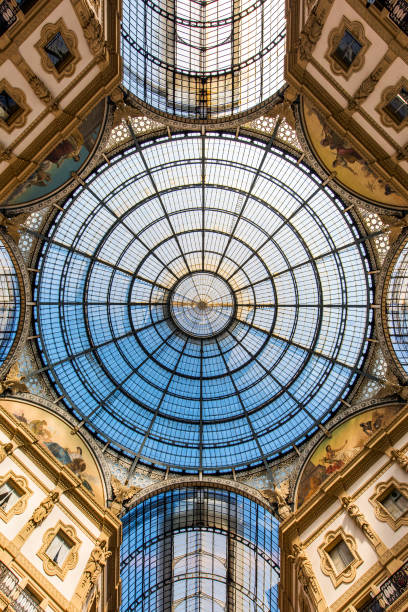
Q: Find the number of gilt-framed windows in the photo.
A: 8